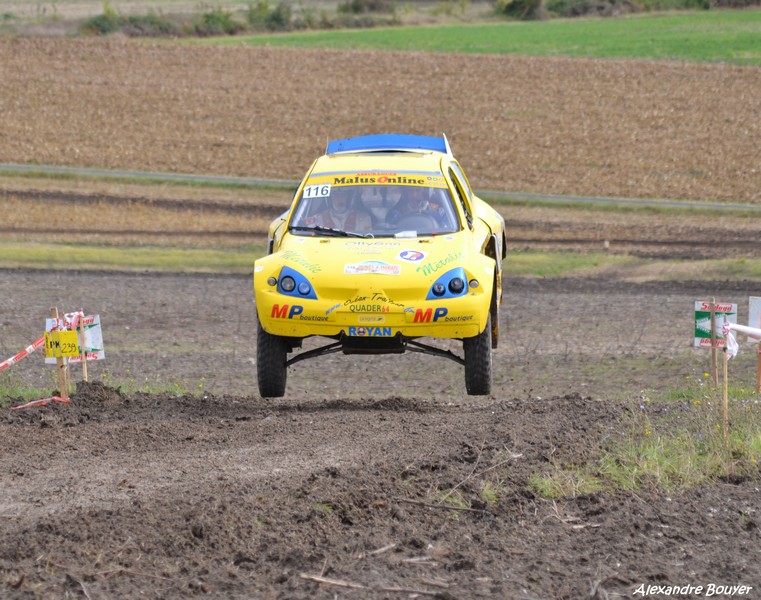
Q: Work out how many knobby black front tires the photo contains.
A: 2